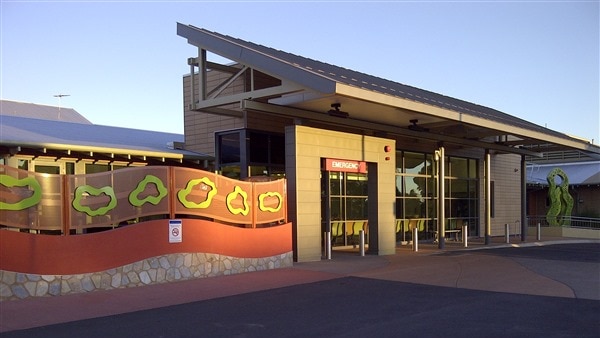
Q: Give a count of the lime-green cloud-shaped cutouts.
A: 6